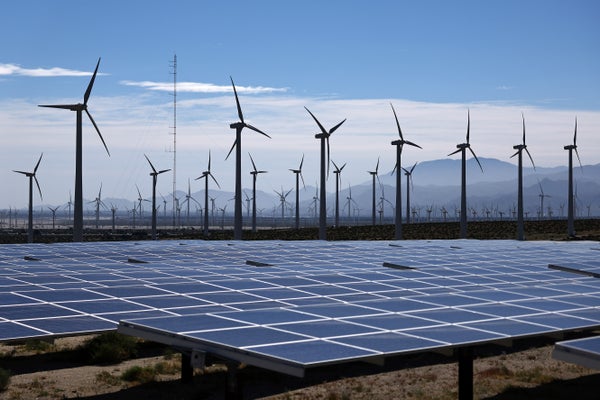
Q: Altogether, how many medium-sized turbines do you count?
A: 8